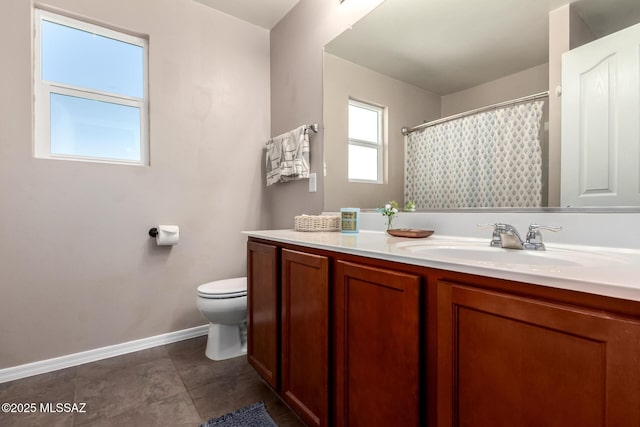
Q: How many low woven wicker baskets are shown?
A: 1